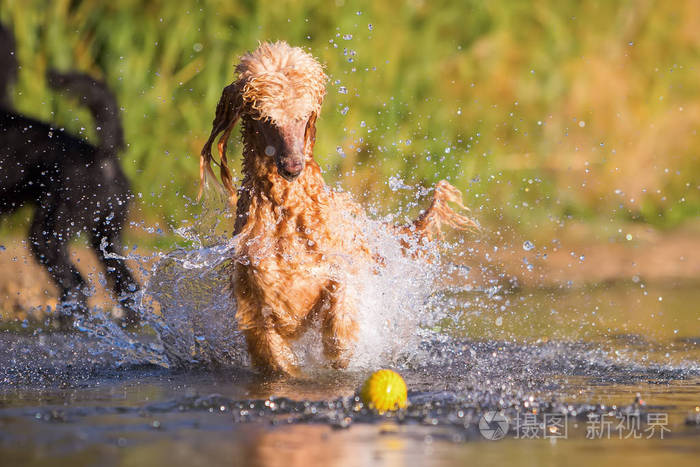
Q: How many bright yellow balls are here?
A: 1